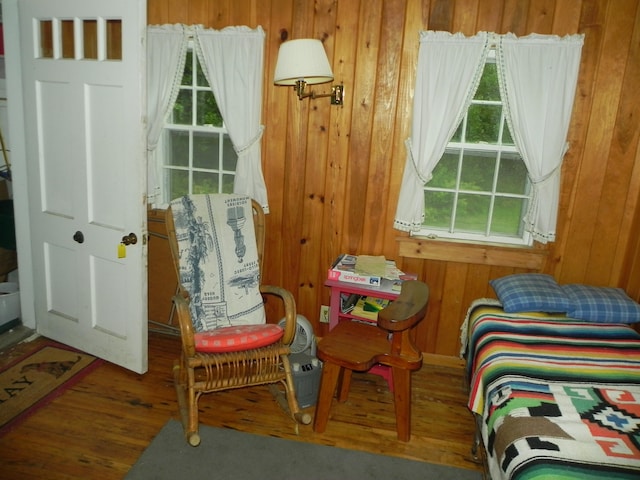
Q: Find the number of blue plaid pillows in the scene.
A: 2